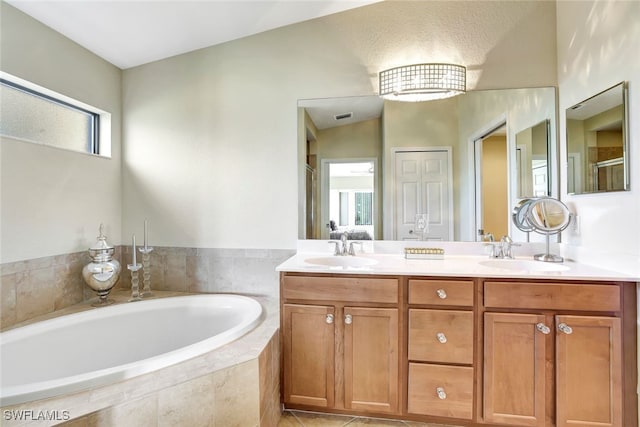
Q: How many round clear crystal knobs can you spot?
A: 7